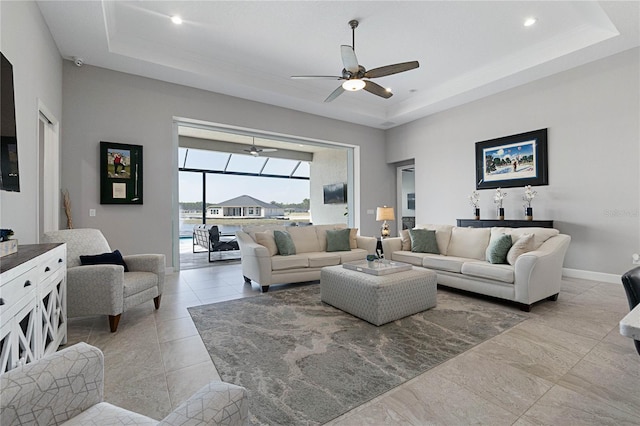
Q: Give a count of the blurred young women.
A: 0